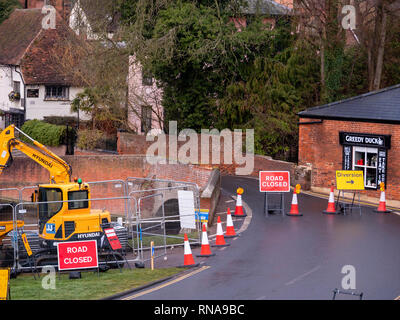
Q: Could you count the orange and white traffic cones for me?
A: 8